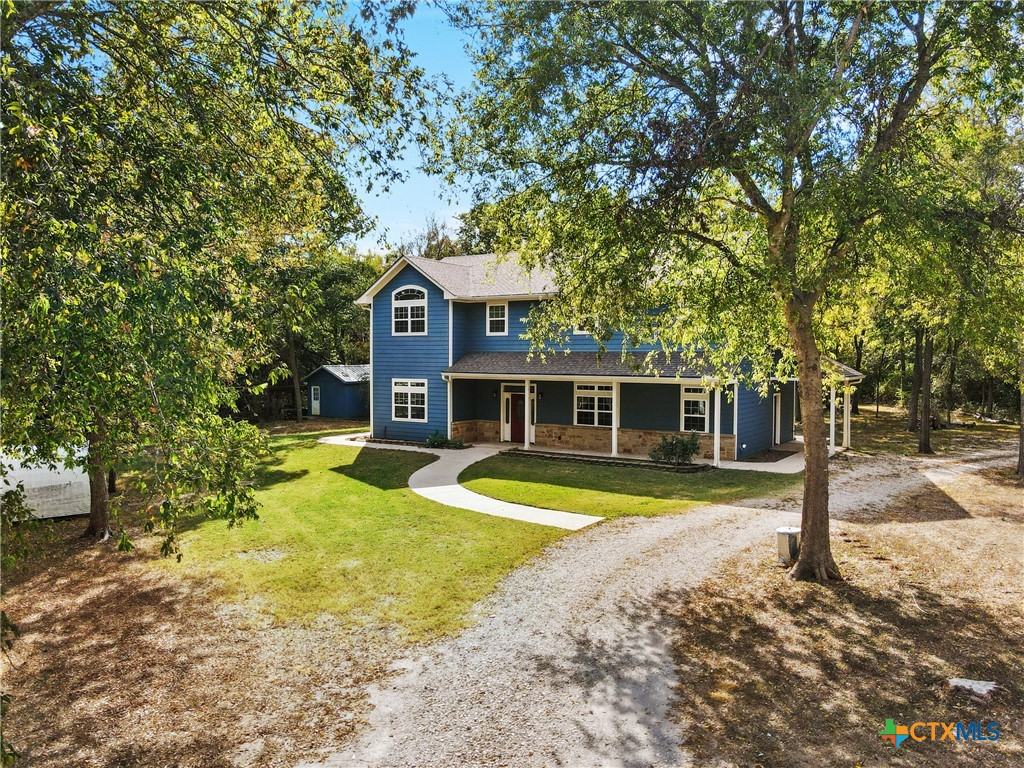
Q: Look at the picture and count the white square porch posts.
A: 5